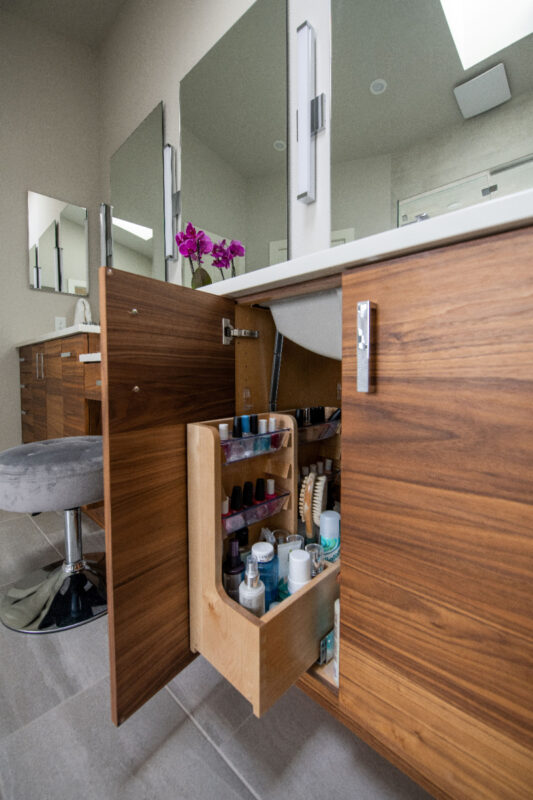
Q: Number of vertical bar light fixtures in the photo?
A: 3